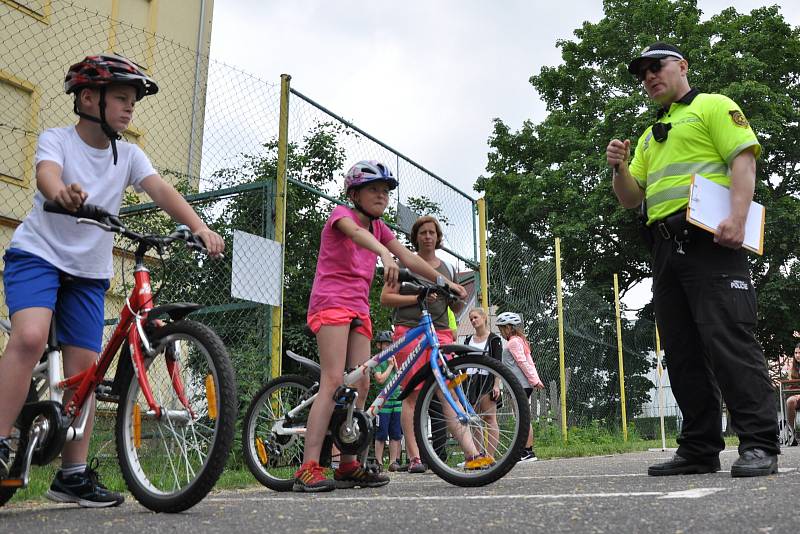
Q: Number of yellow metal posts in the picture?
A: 5